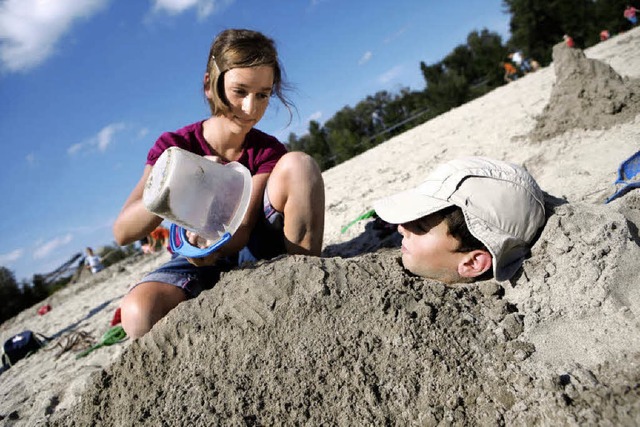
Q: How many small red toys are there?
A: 2